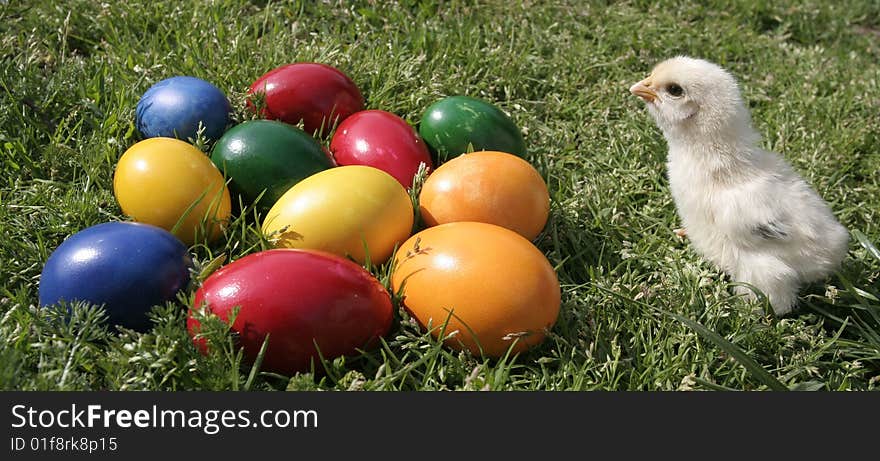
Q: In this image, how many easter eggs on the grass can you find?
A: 11